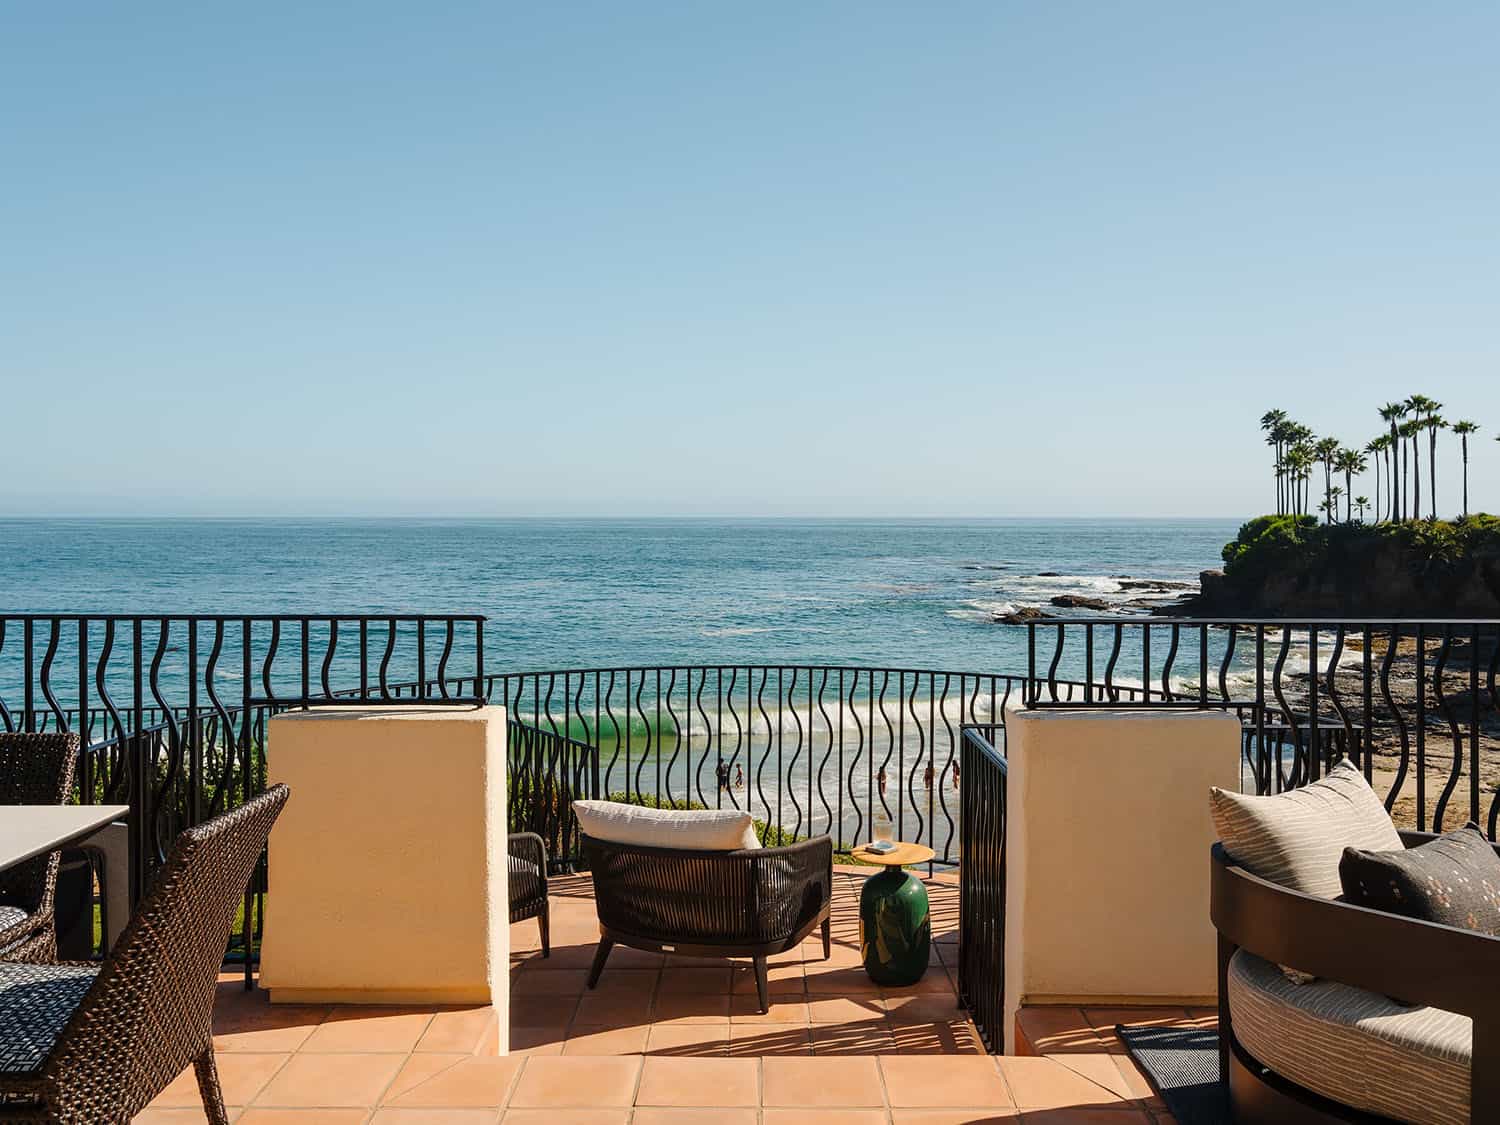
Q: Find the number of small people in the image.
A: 5